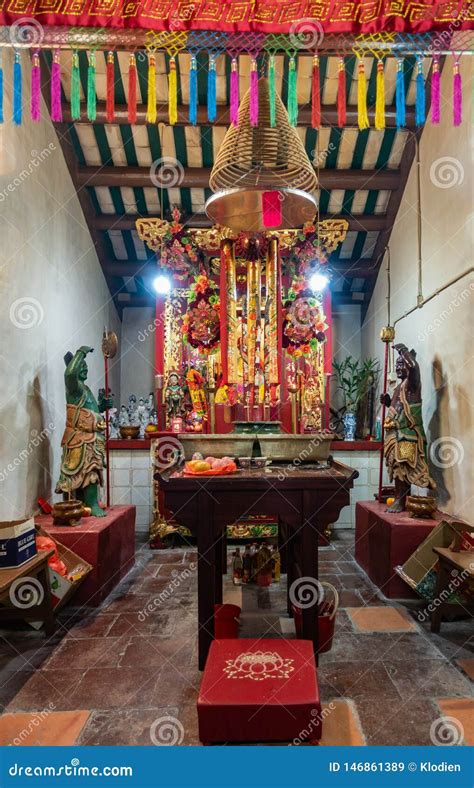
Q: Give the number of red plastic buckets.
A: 2